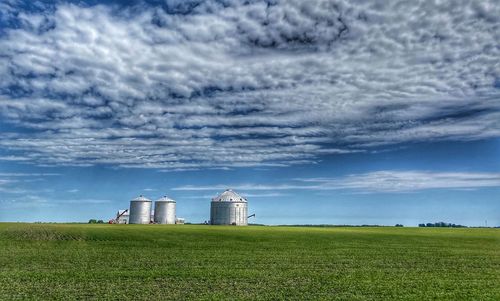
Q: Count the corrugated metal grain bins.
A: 3